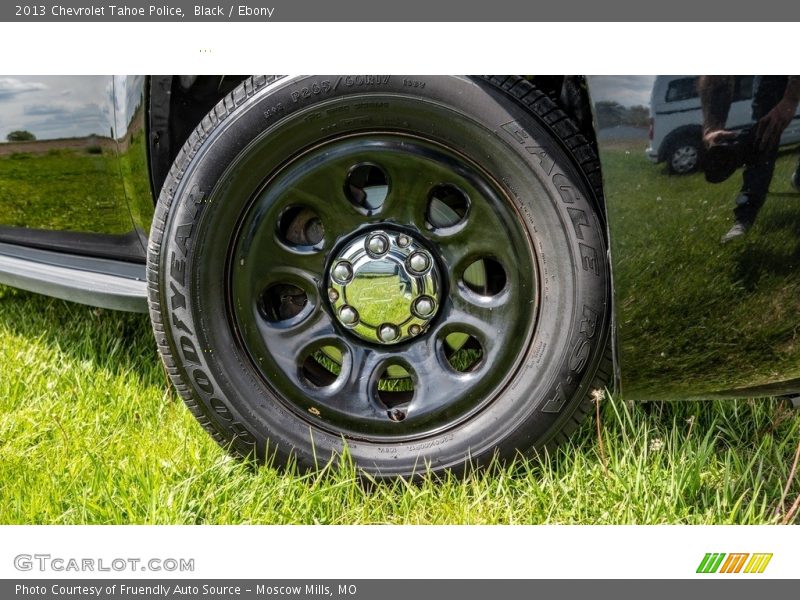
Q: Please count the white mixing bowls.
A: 0